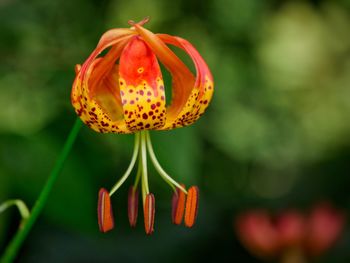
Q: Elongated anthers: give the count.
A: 5